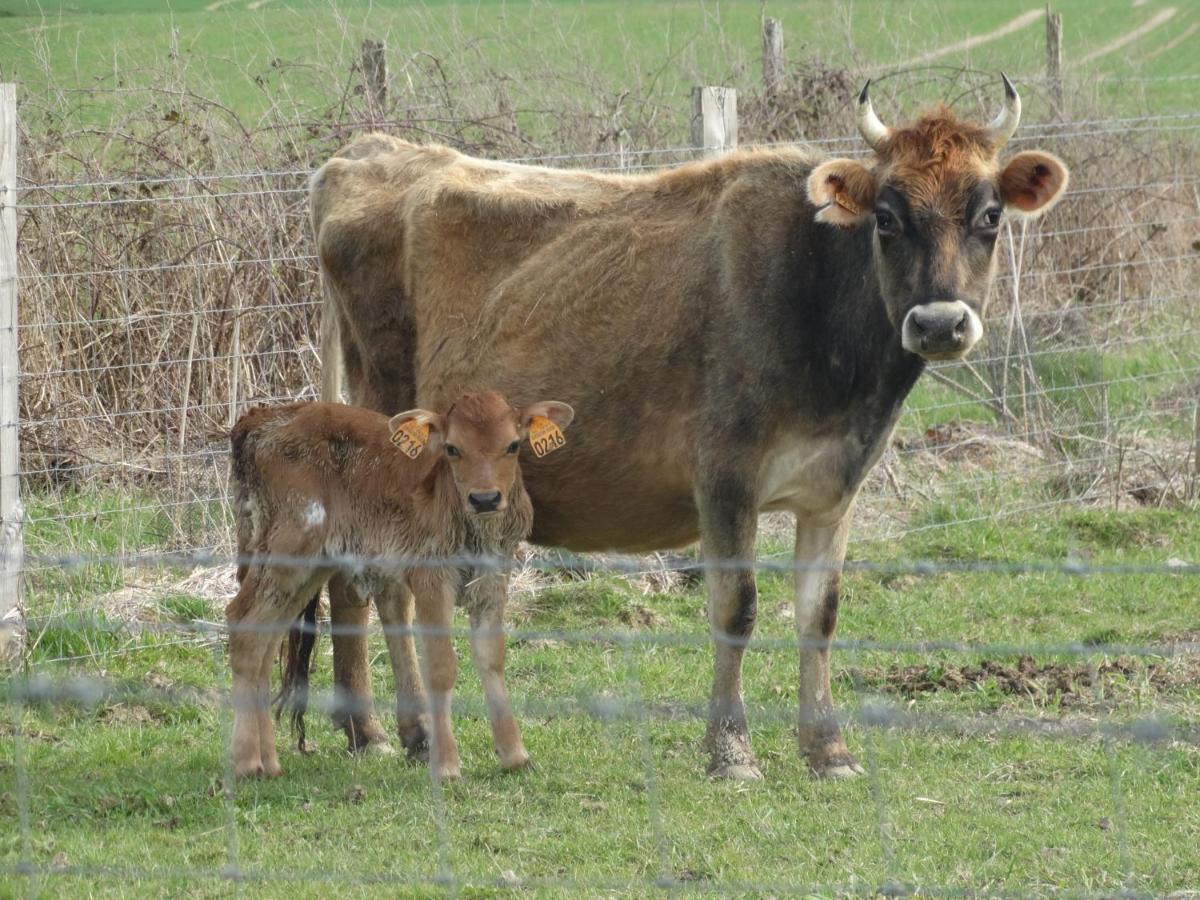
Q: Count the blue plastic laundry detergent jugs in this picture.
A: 0